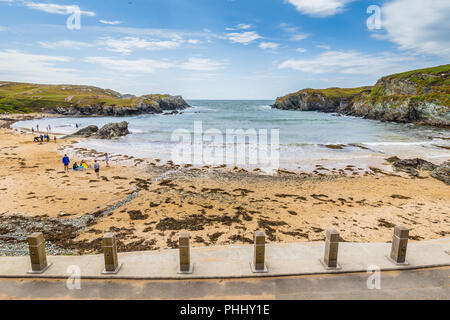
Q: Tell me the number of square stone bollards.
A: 6